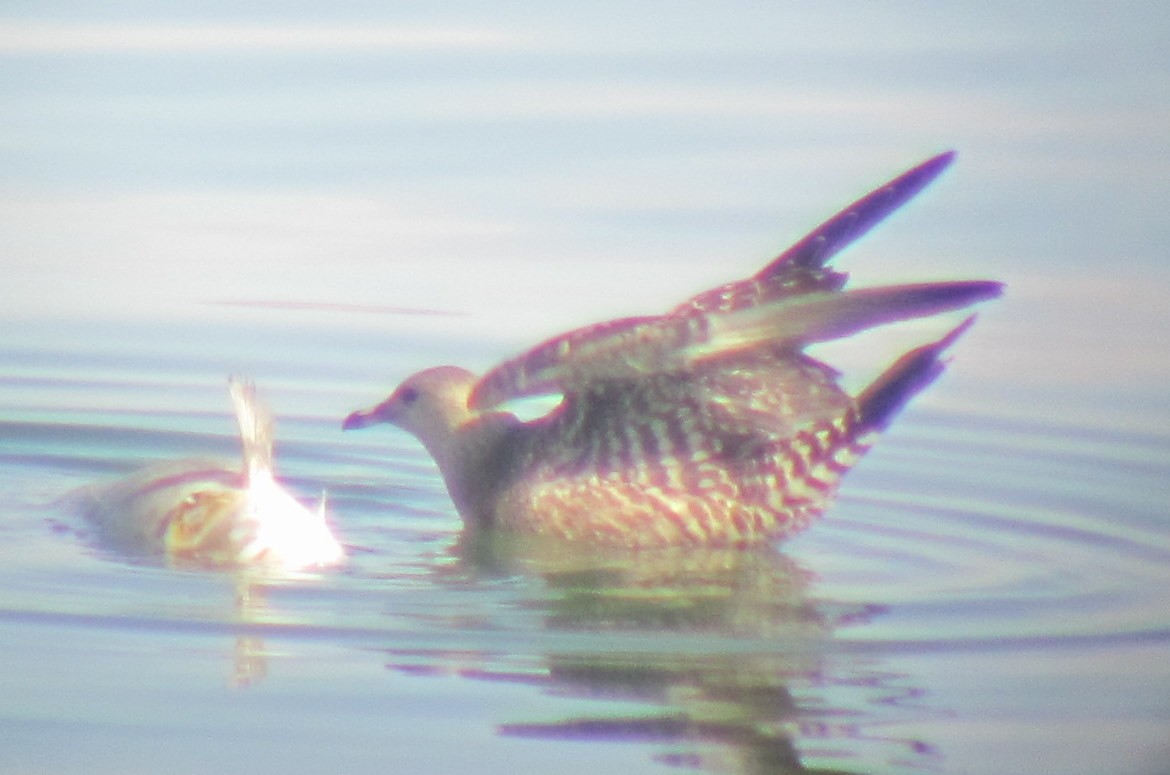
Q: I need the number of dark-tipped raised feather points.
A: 3